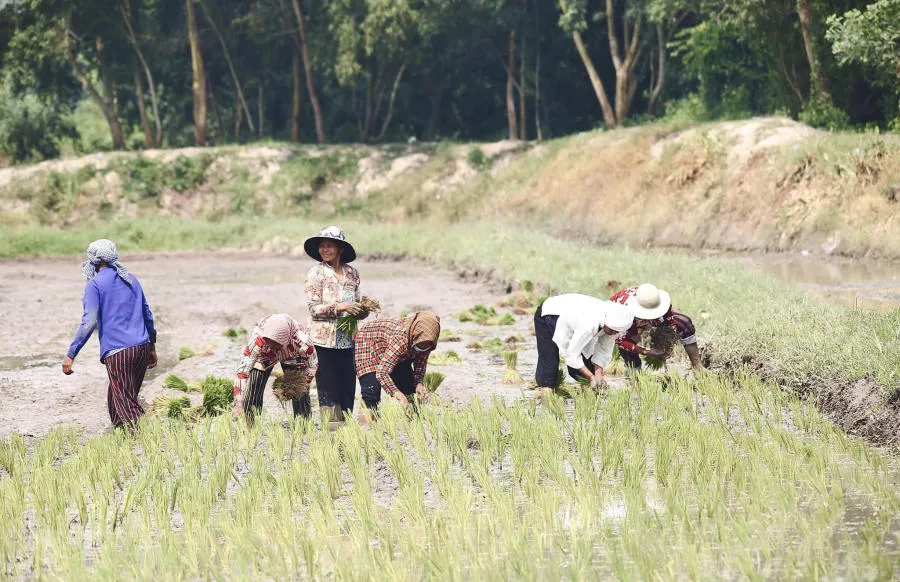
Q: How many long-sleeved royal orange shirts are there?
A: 0